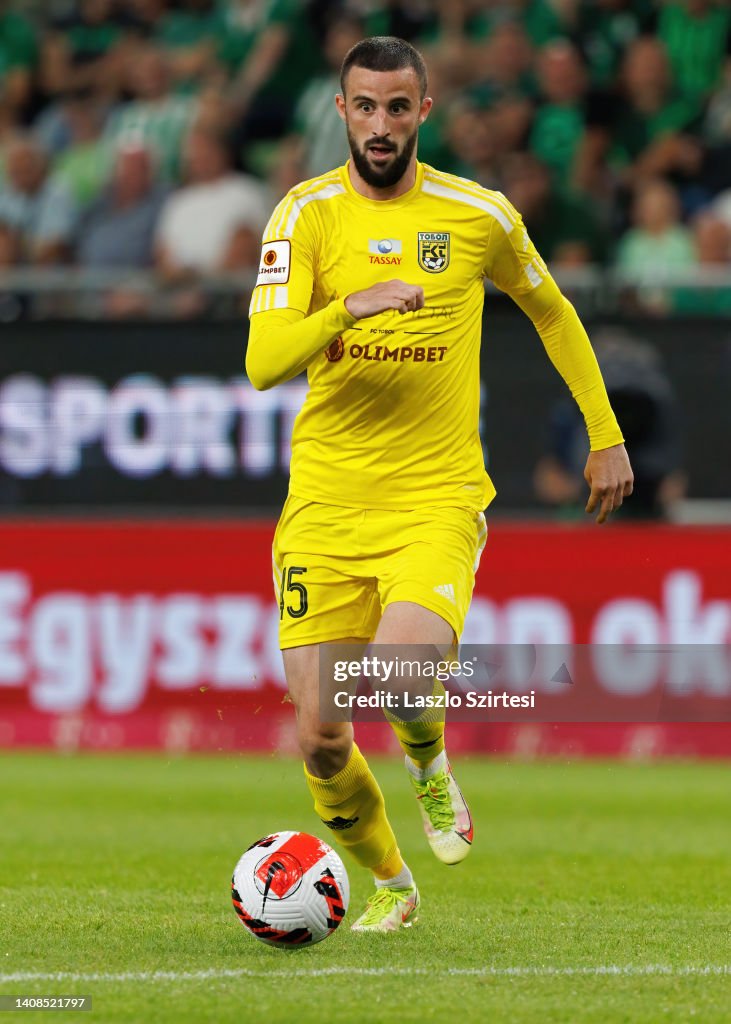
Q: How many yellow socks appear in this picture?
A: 2